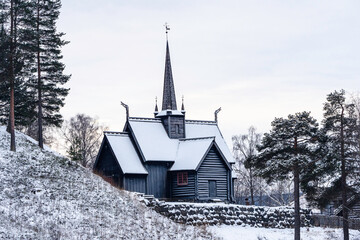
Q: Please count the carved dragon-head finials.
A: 2